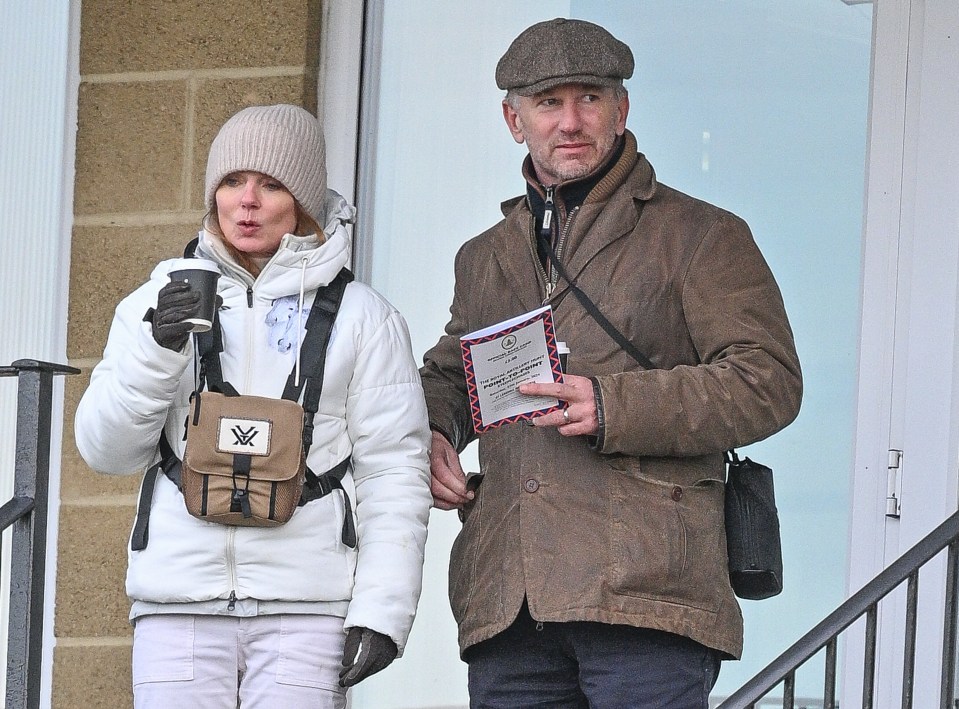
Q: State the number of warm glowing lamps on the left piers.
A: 0